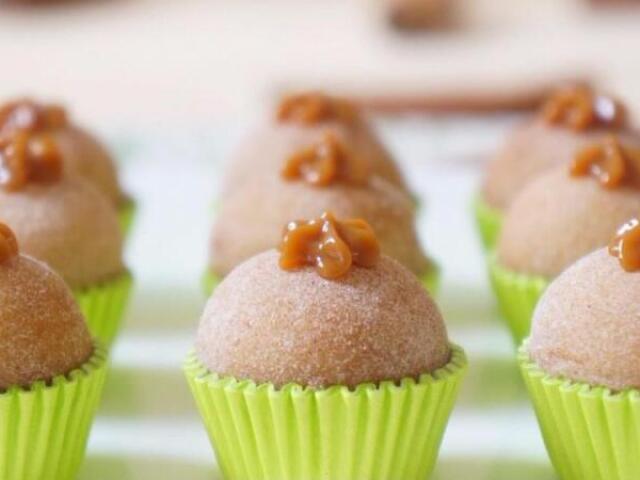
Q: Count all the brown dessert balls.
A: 9